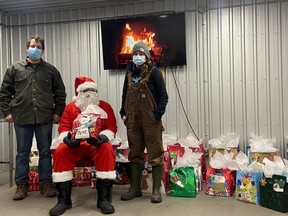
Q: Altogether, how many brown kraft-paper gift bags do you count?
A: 2